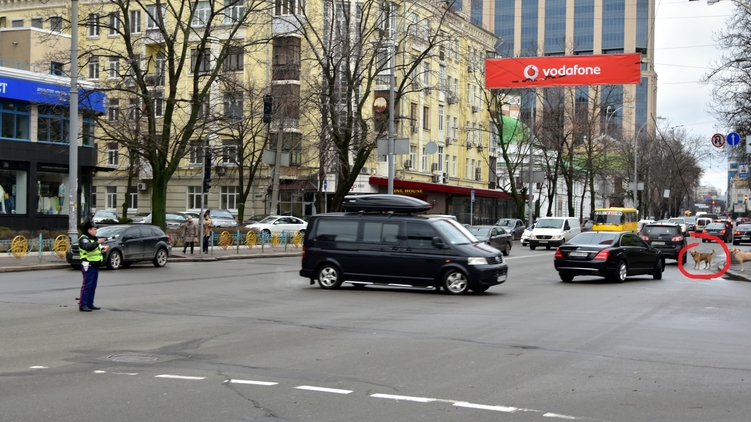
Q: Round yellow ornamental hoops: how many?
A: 6